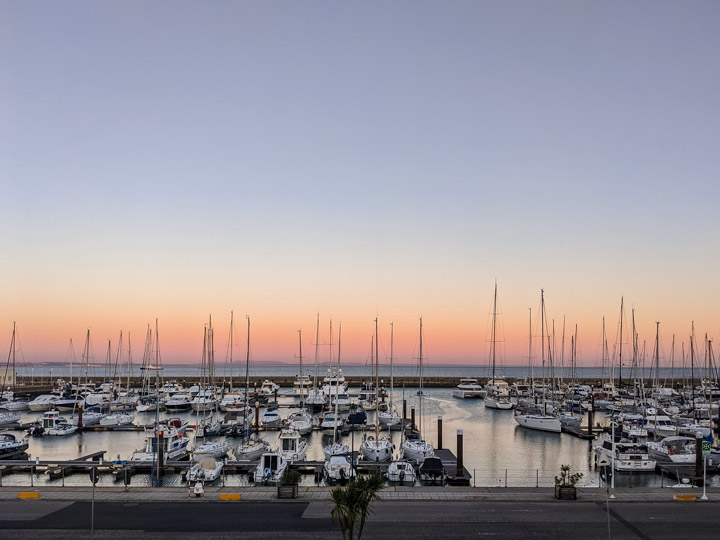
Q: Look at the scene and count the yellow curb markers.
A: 3